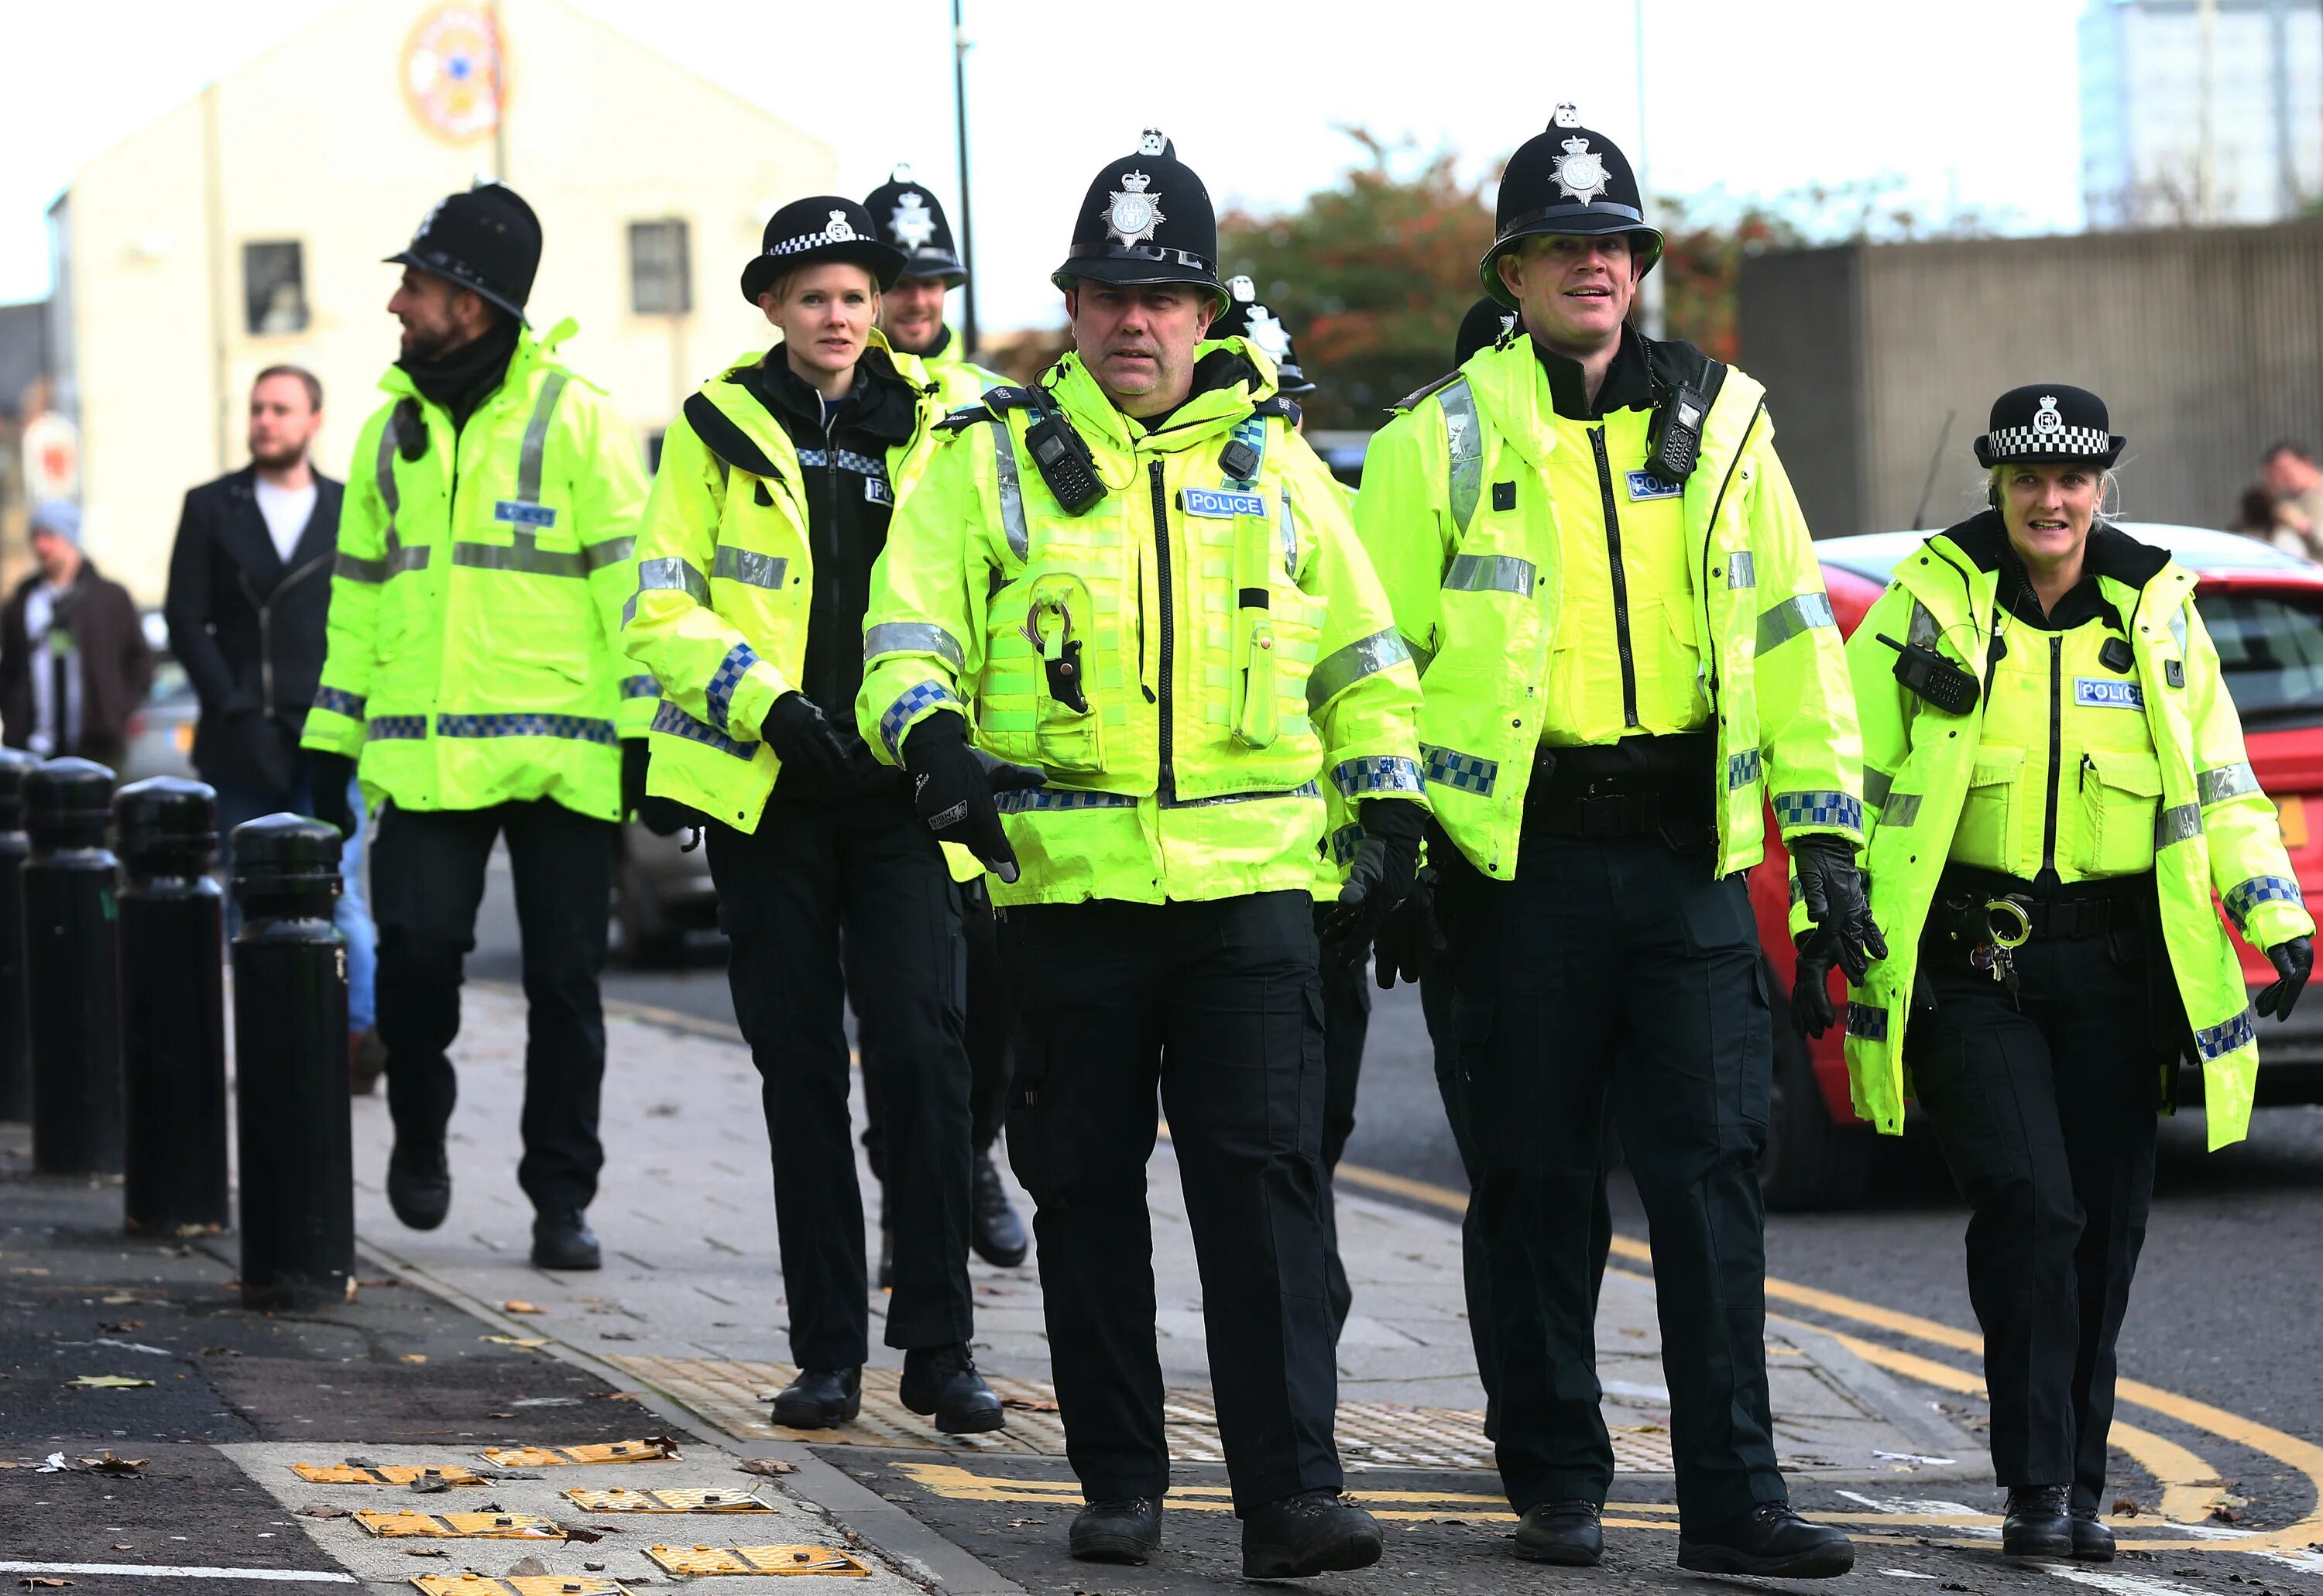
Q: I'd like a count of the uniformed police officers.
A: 8